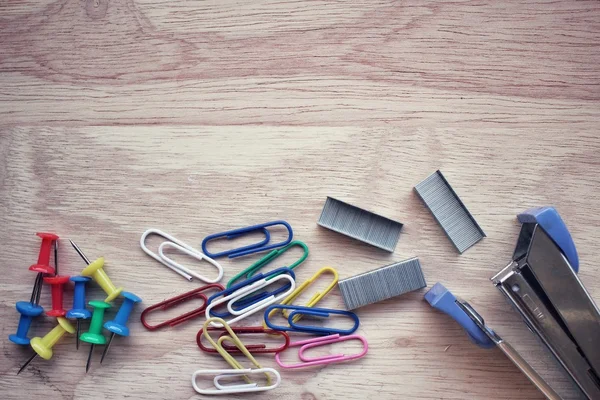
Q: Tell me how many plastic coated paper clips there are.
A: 12